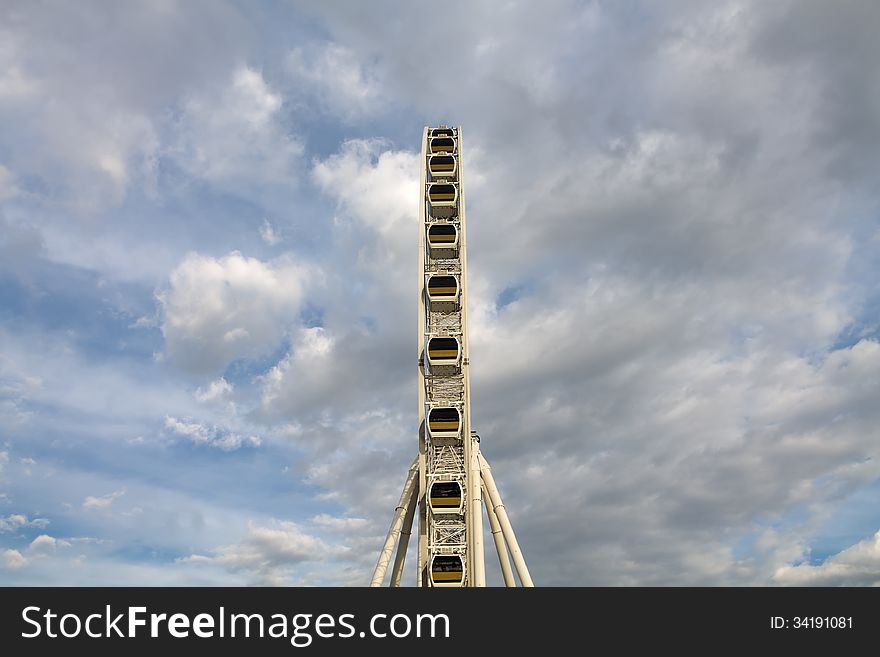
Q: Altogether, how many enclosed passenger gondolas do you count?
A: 10